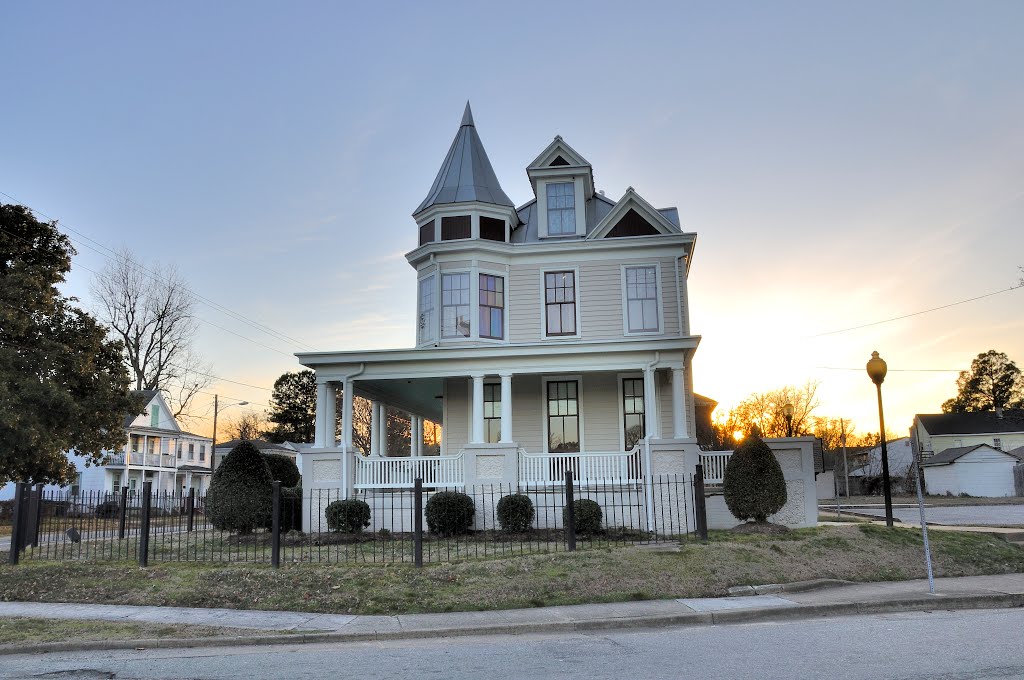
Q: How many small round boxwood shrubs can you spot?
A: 4